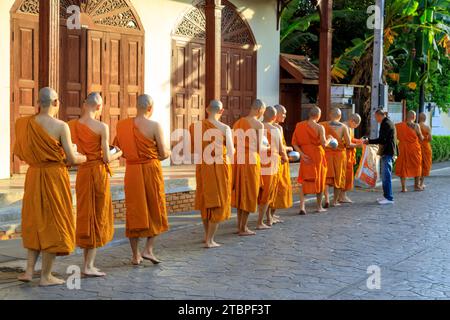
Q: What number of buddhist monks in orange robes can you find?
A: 12